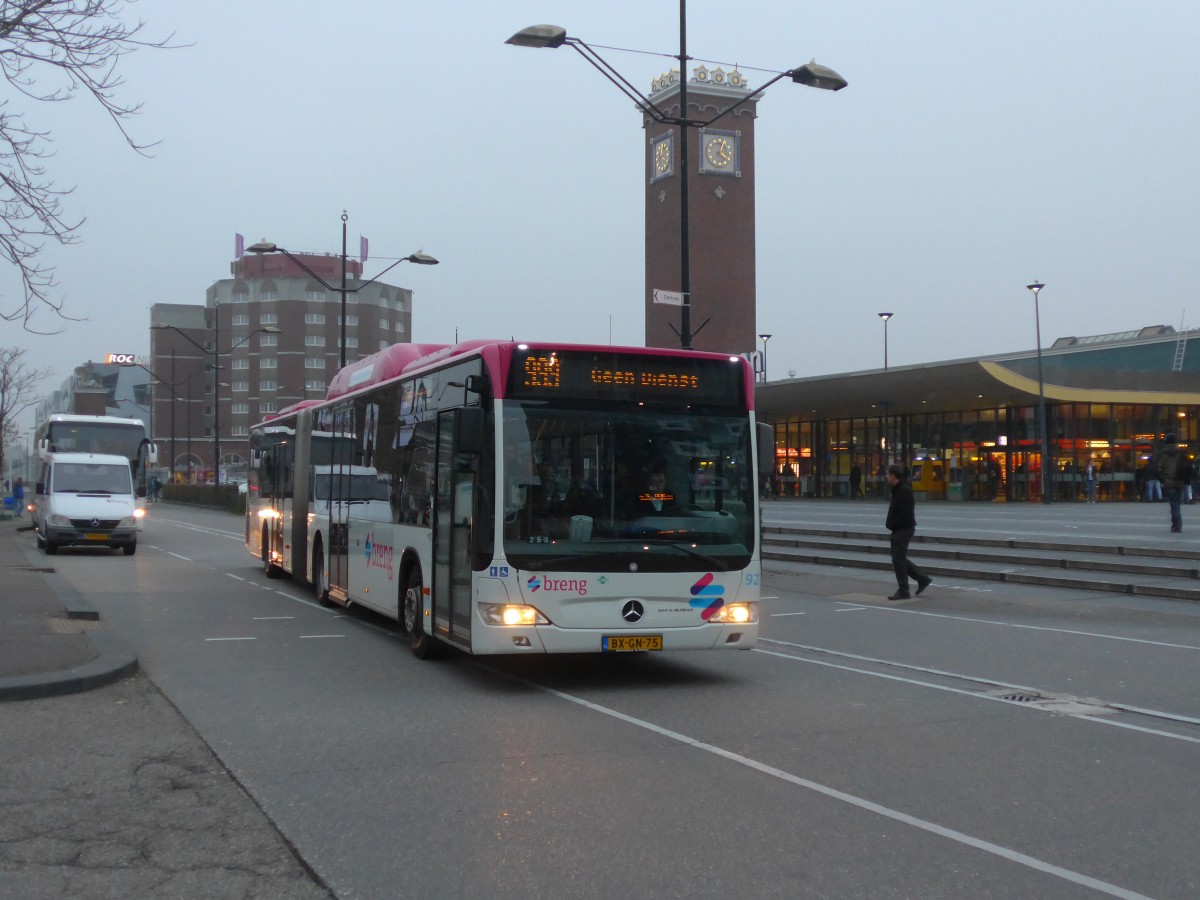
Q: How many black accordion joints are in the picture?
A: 1